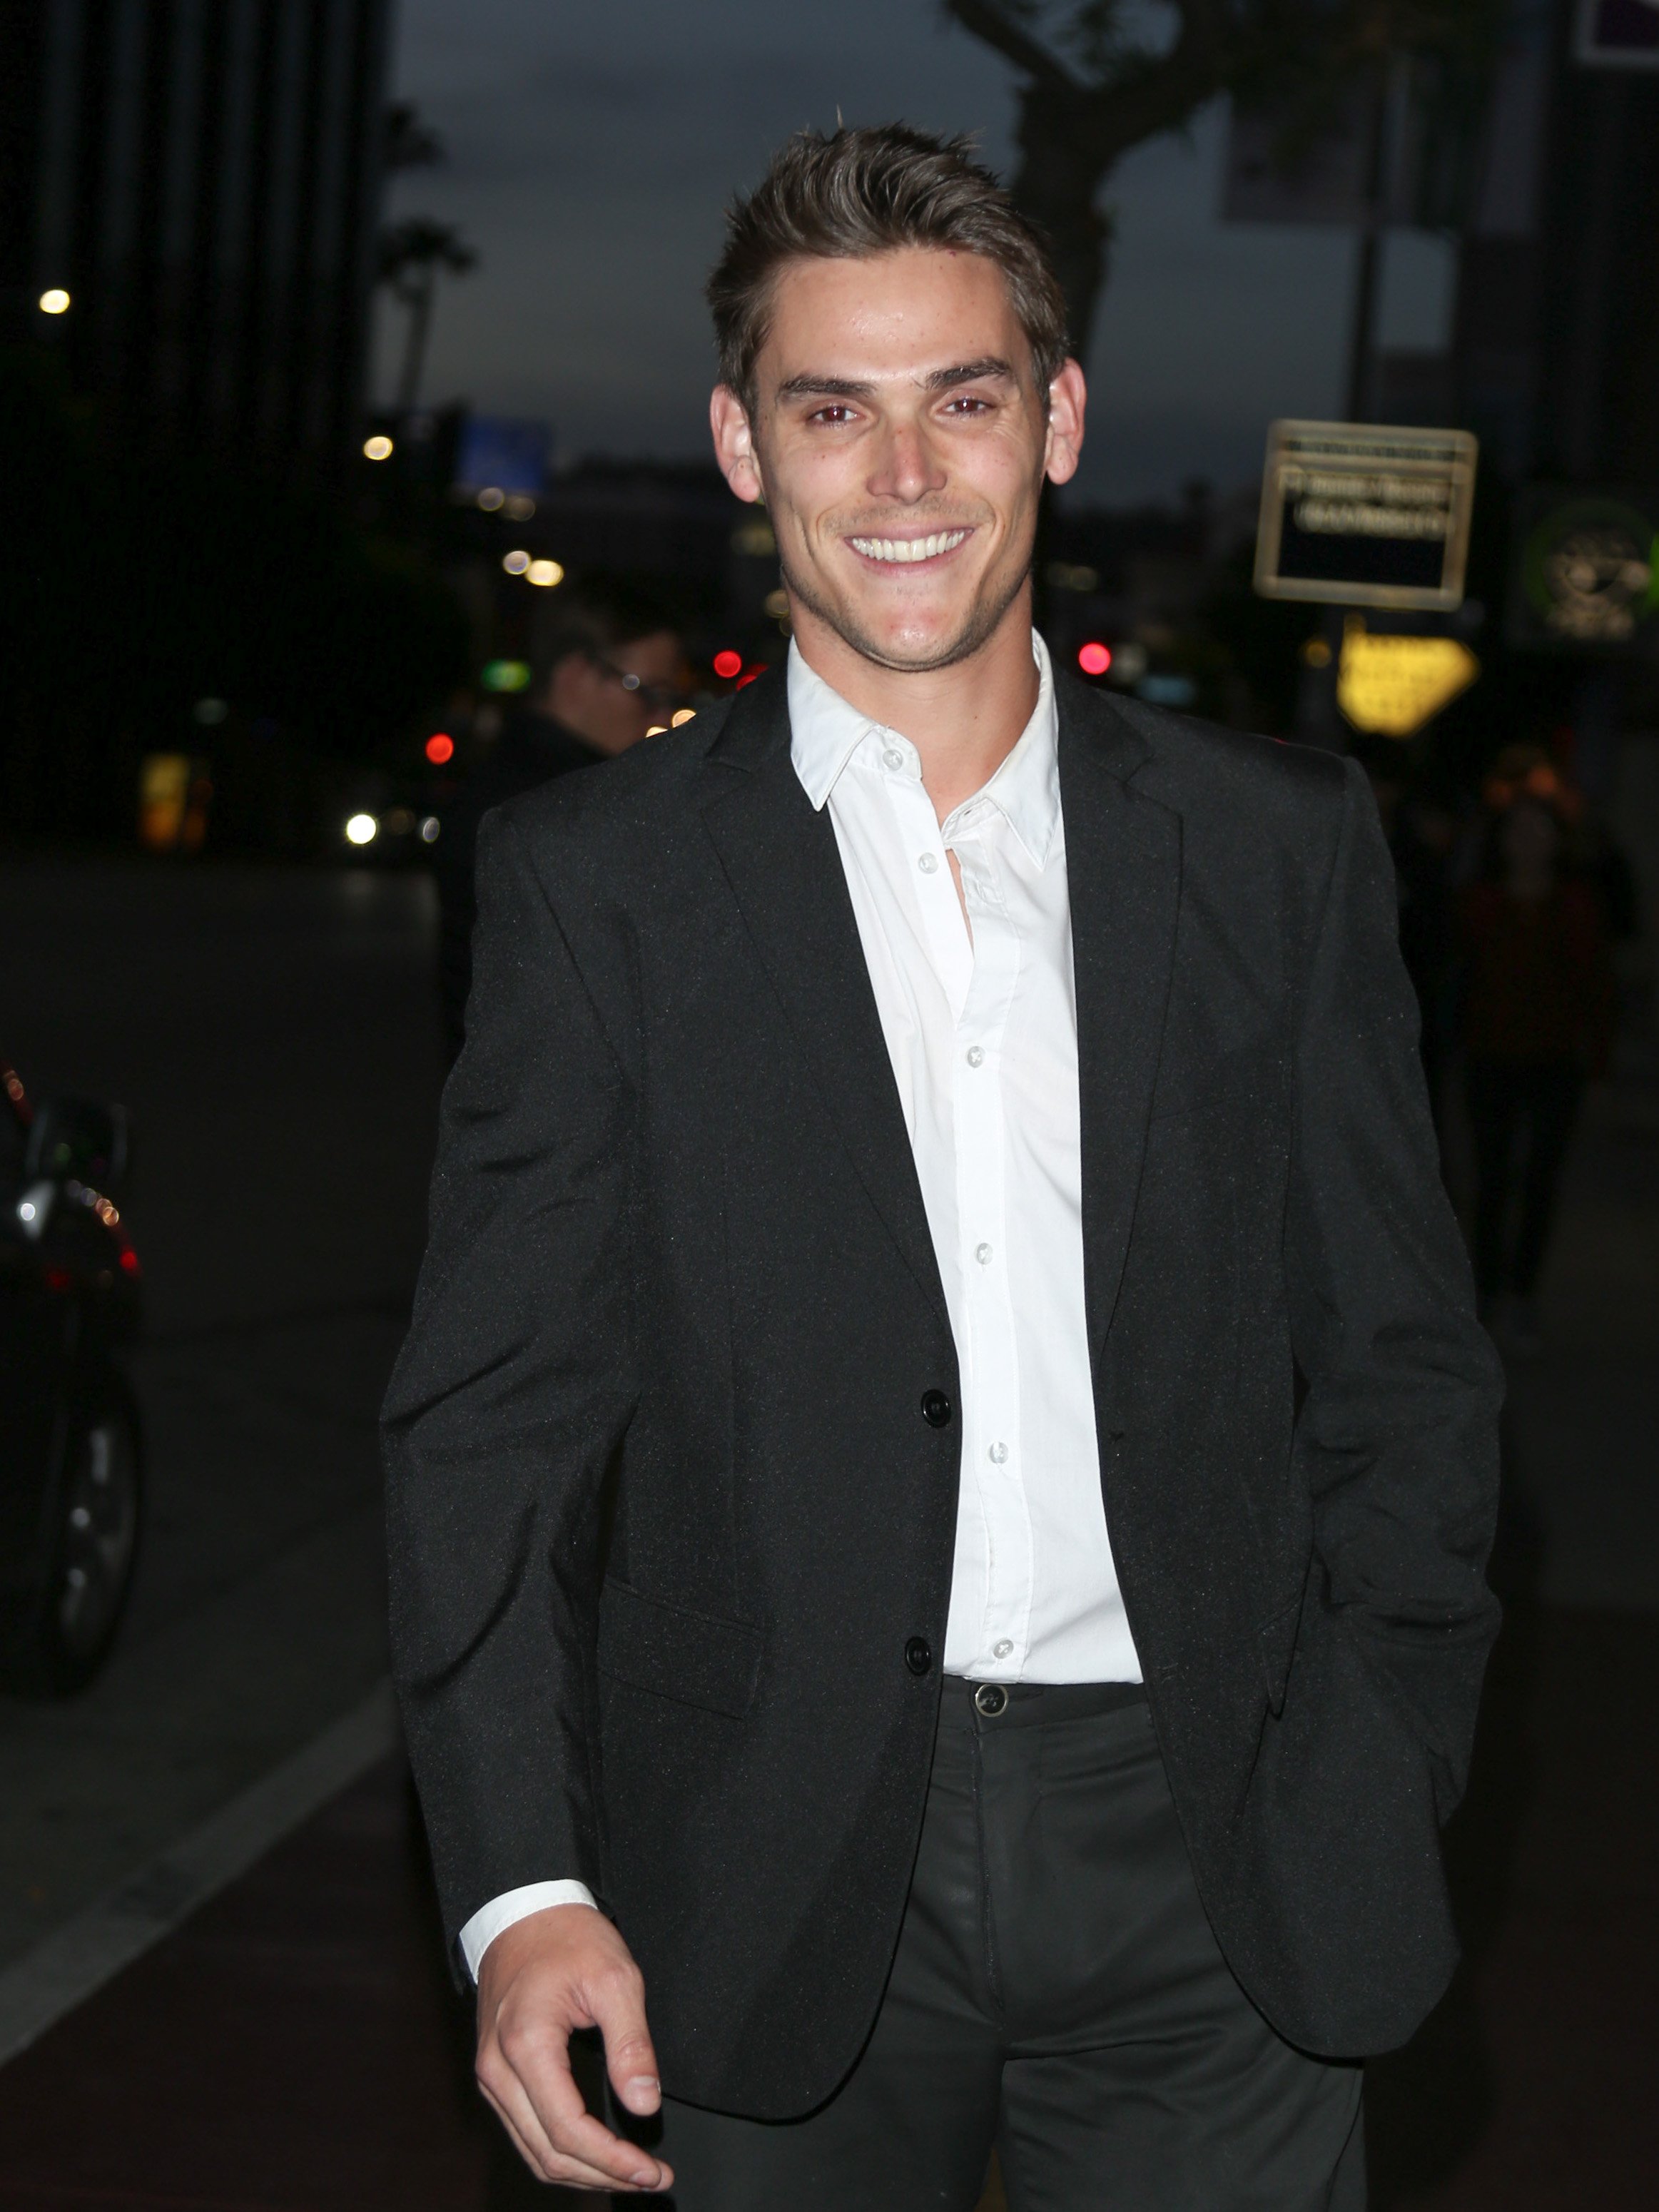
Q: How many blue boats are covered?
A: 0